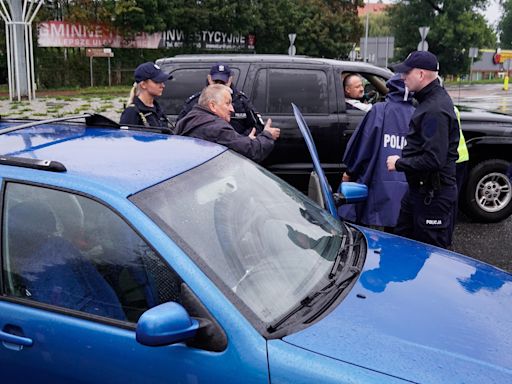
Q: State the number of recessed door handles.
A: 1